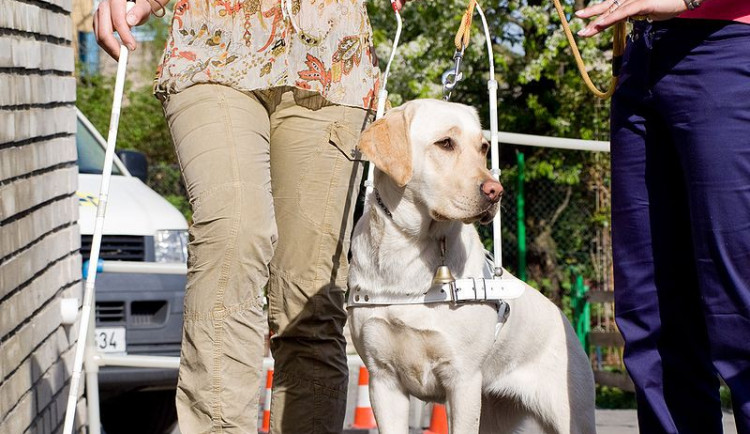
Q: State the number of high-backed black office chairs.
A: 0